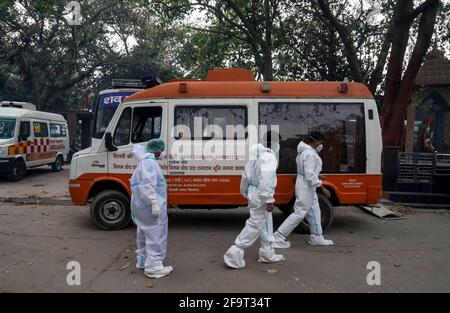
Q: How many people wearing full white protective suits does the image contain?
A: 3